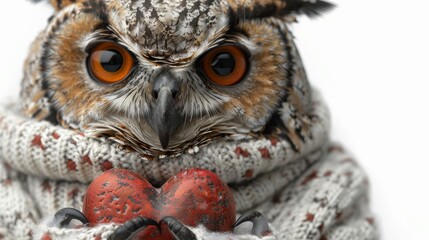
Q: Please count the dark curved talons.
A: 4